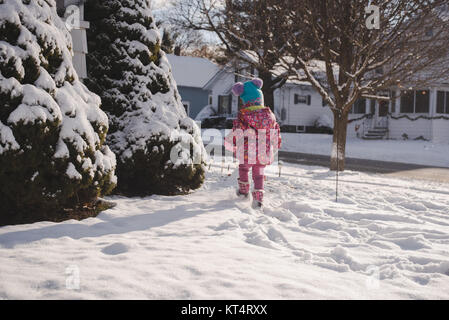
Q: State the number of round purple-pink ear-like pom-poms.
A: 2